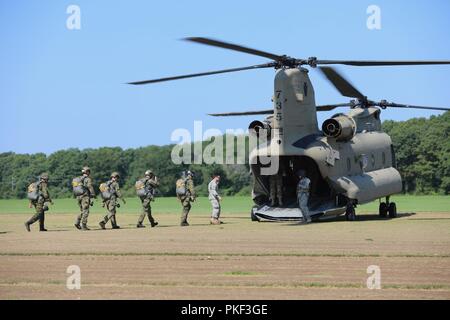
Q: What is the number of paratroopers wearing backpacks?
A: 5